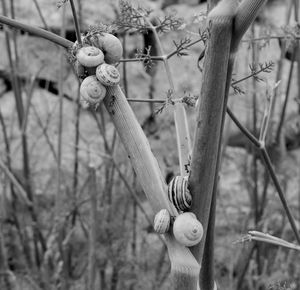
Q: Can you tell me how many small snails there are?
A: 7